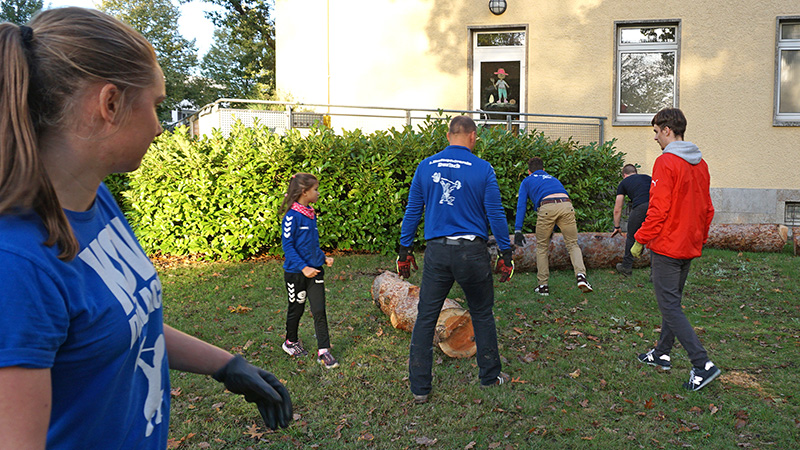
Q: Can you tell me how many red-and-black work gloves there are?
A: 2